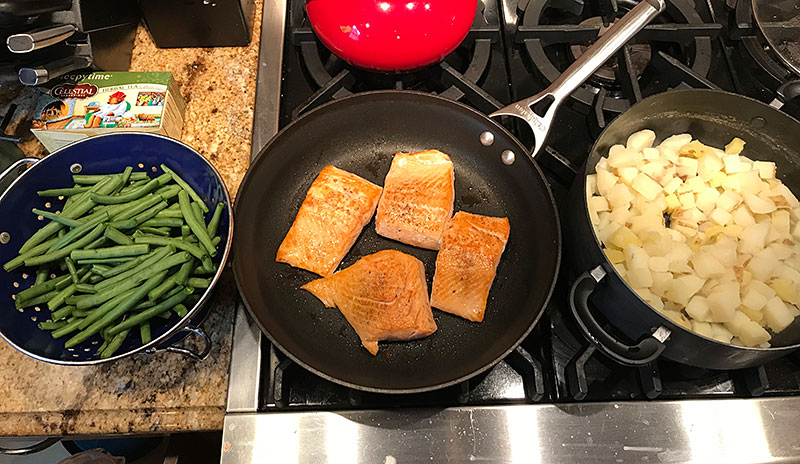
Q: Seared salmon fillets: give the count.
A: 4